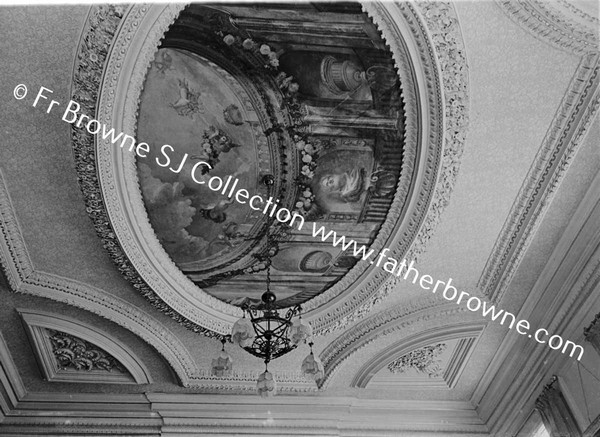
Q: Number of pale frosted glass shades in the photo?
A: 5